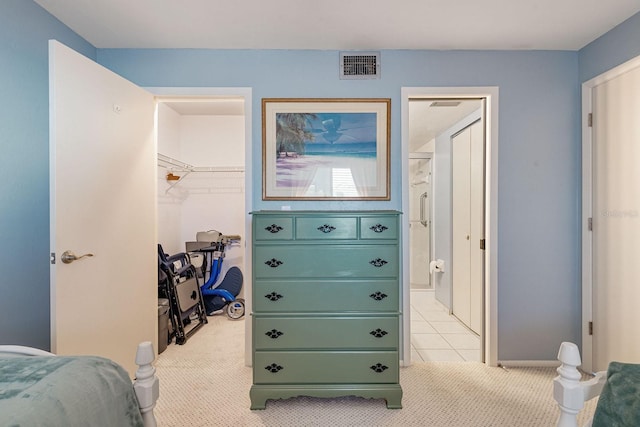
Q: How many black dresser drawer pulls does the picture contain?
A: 11